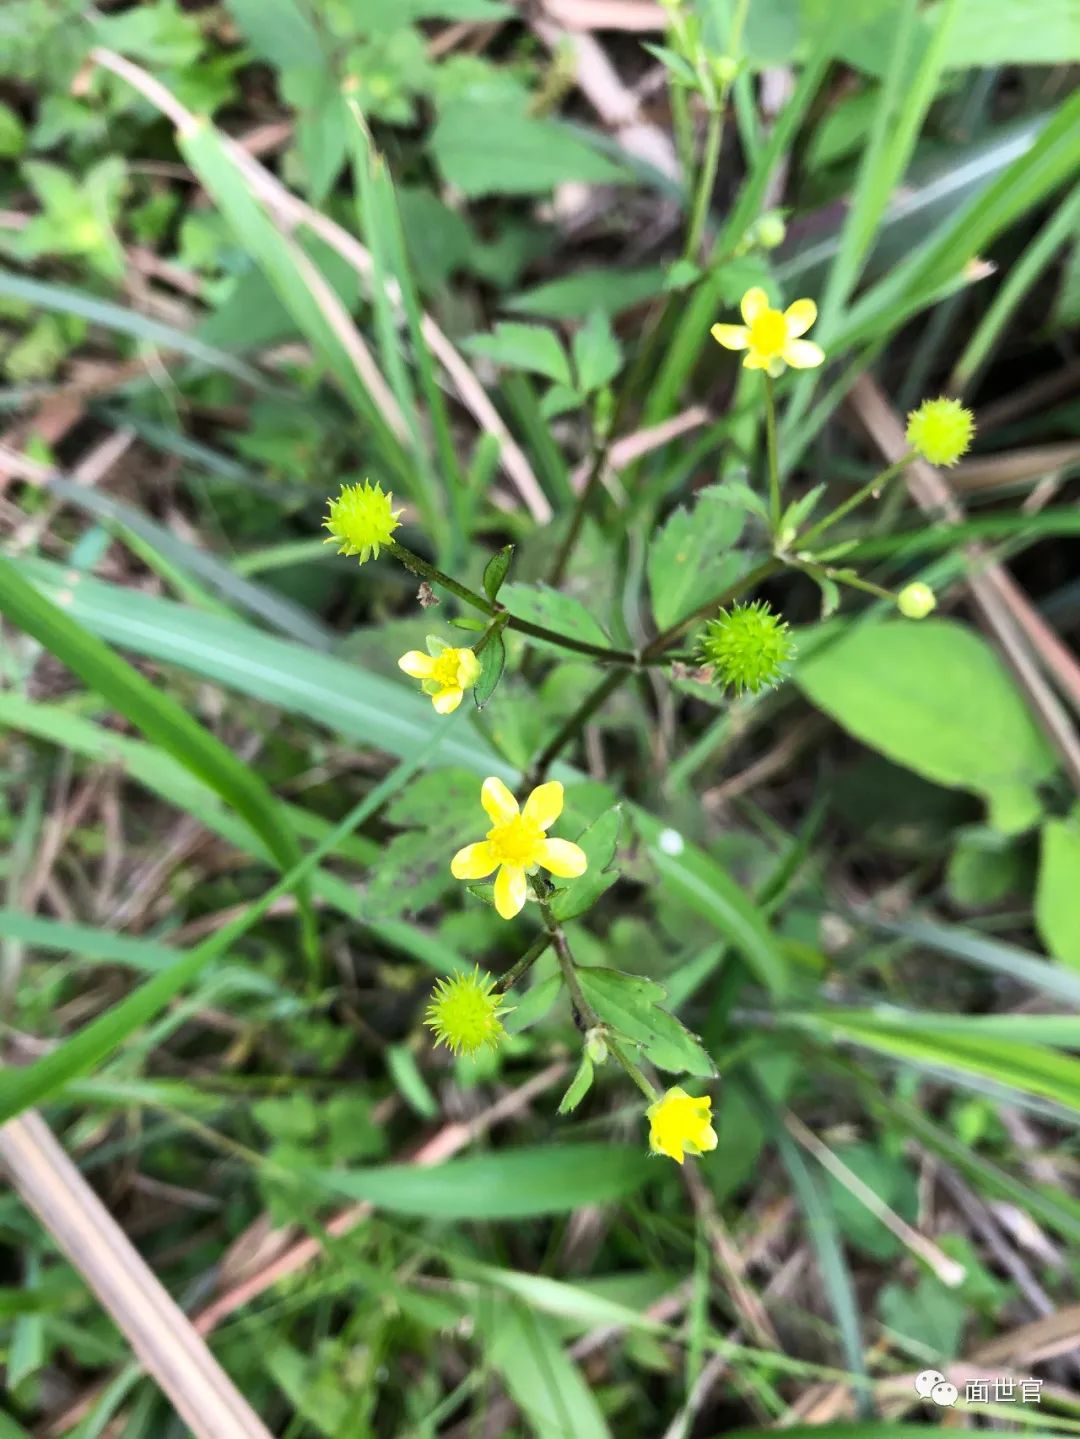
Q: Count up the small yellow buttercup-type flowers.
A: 4